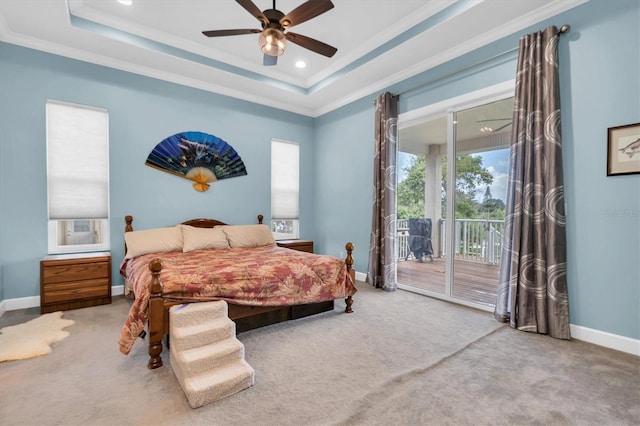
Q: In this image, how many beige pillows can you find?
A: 3